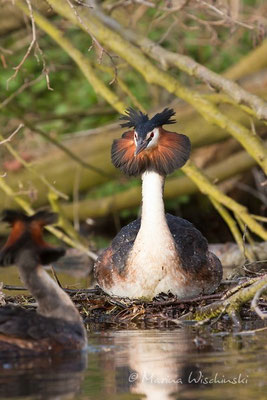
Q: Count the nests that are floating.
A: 1